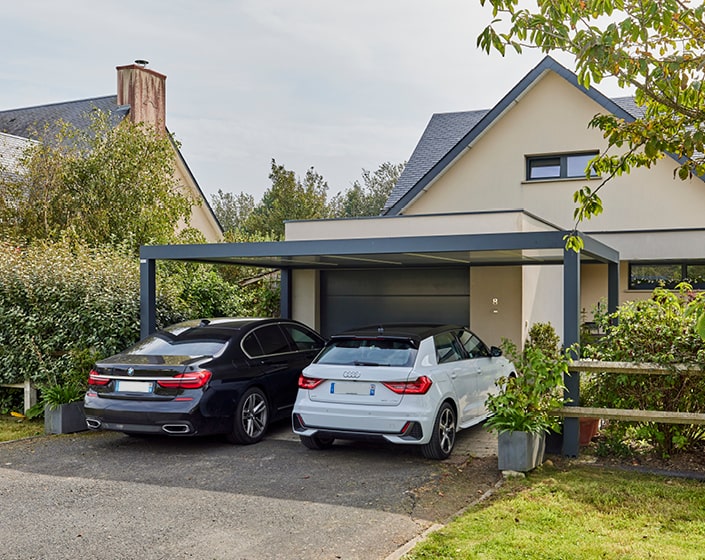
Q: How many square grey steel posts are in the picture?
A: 4